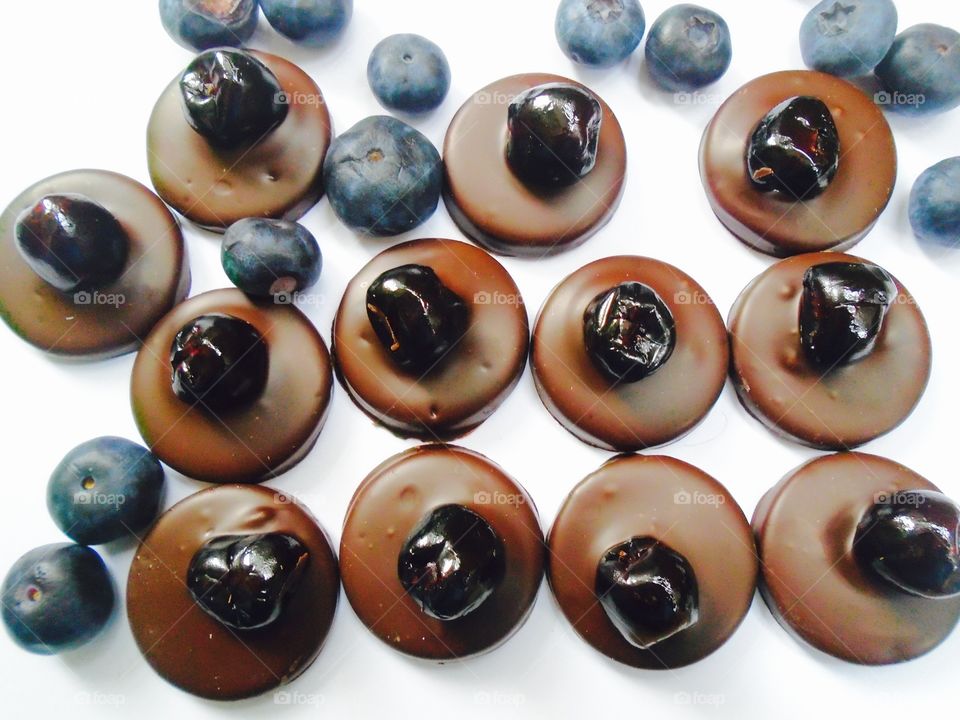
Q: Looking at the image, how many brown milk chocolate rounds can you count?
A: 12